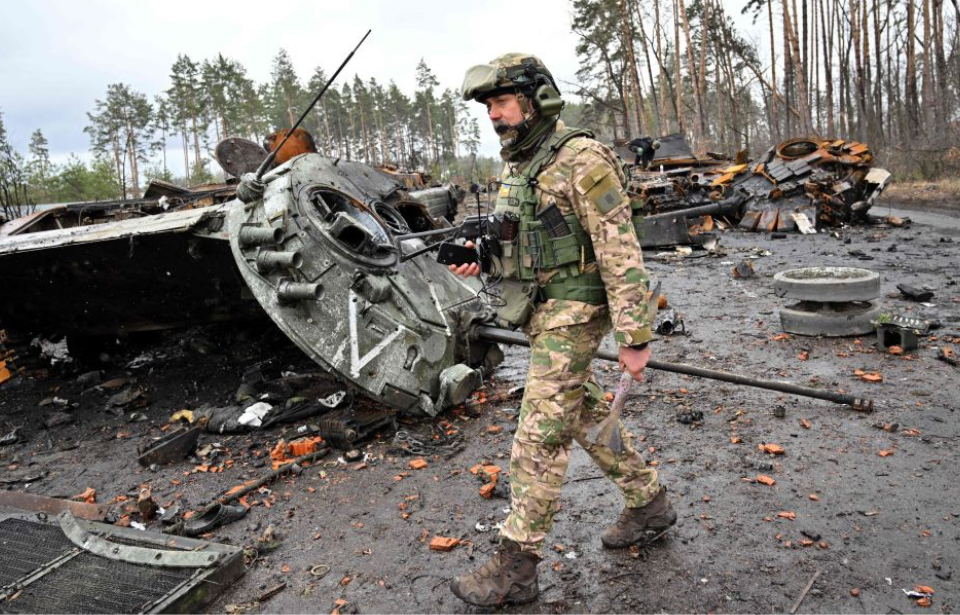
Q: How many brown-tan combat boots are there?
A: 2